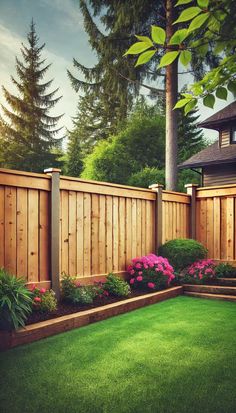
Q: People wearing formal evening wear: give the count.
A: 0